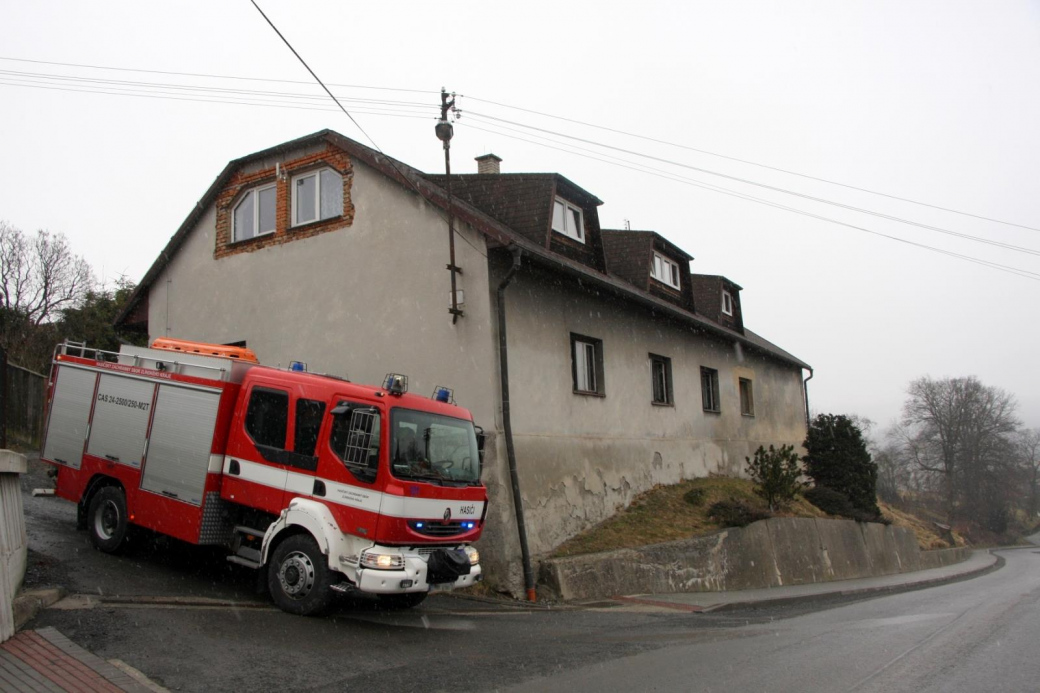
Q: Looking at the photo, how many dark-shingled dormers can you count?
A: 3